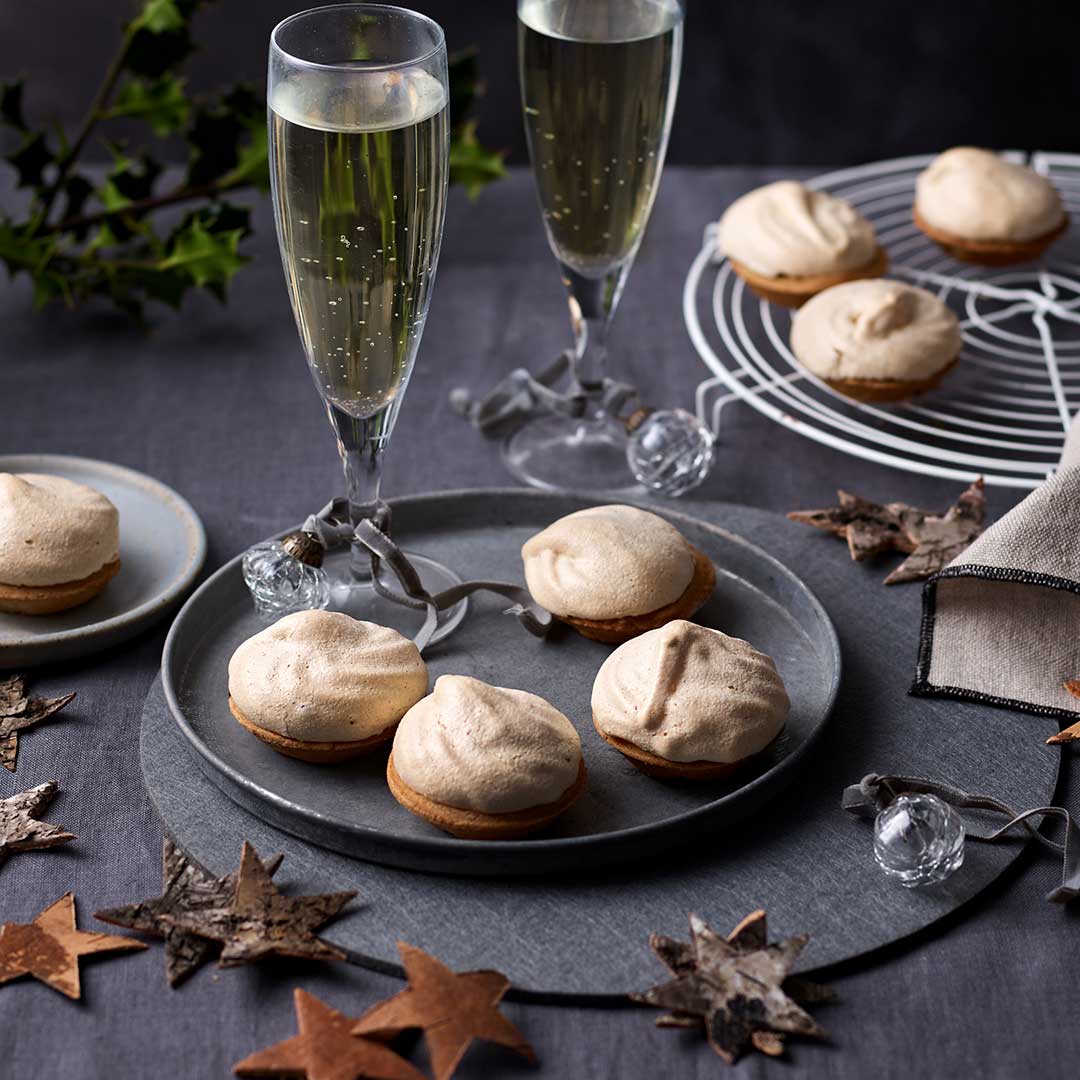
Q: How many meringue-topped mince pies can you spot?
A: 8